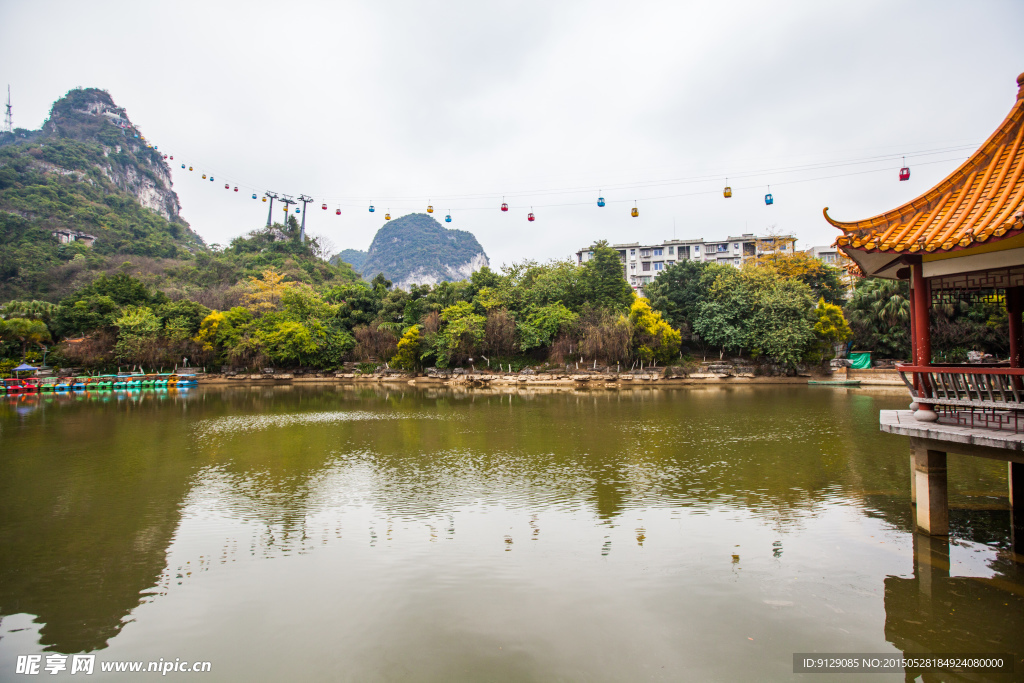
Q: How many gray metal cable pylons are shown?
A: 3